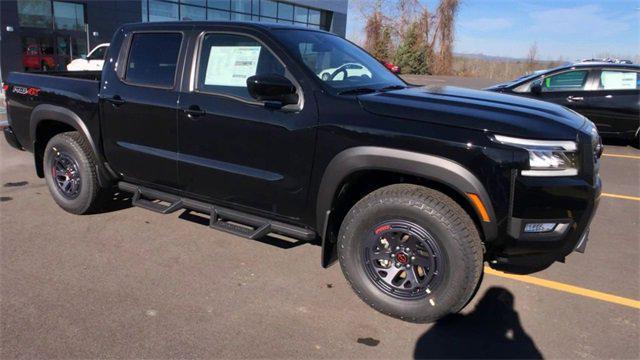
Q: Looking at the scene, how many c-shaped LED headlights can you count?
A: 1